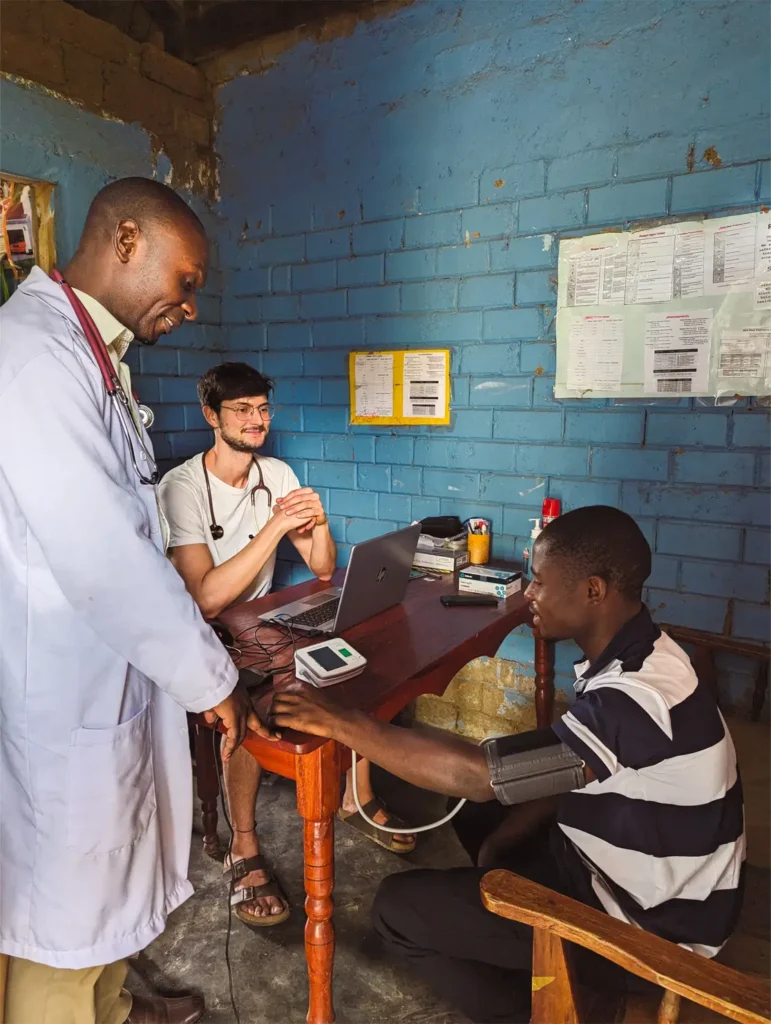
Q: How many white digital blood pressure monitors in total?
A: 1